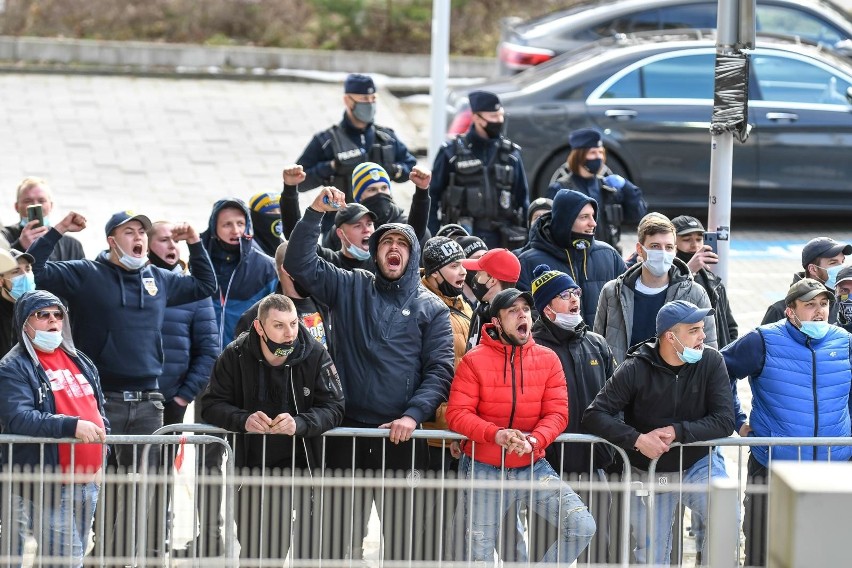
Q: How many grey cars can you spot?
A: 2